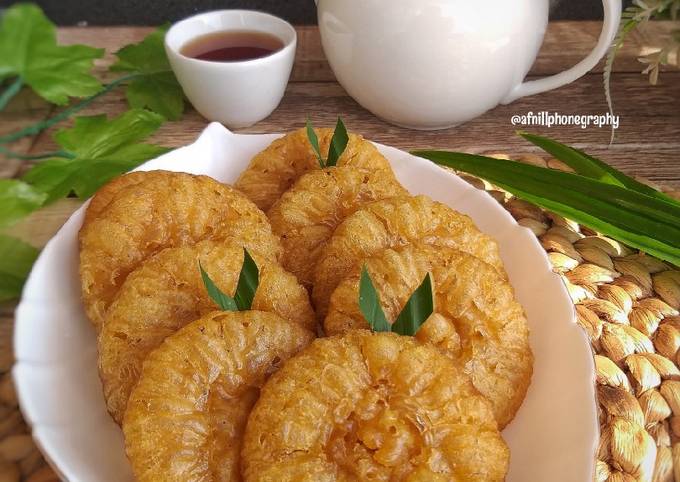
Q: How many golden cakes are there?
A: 8